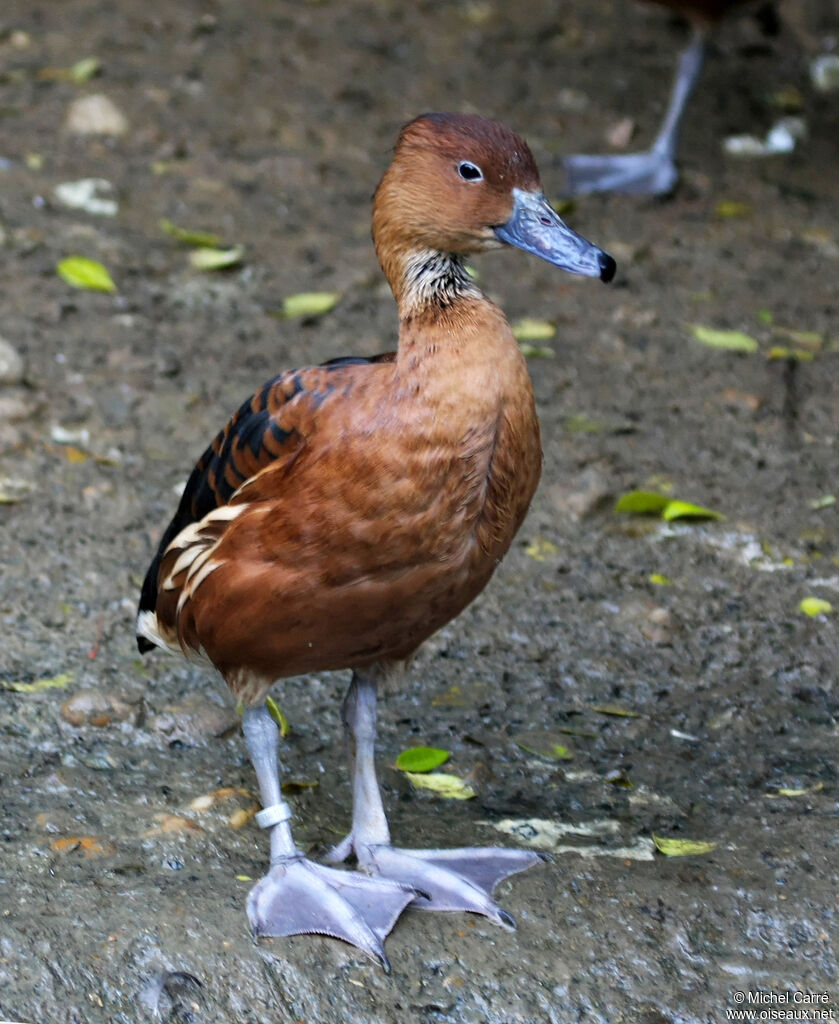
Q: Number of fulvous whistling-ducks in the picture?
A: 2